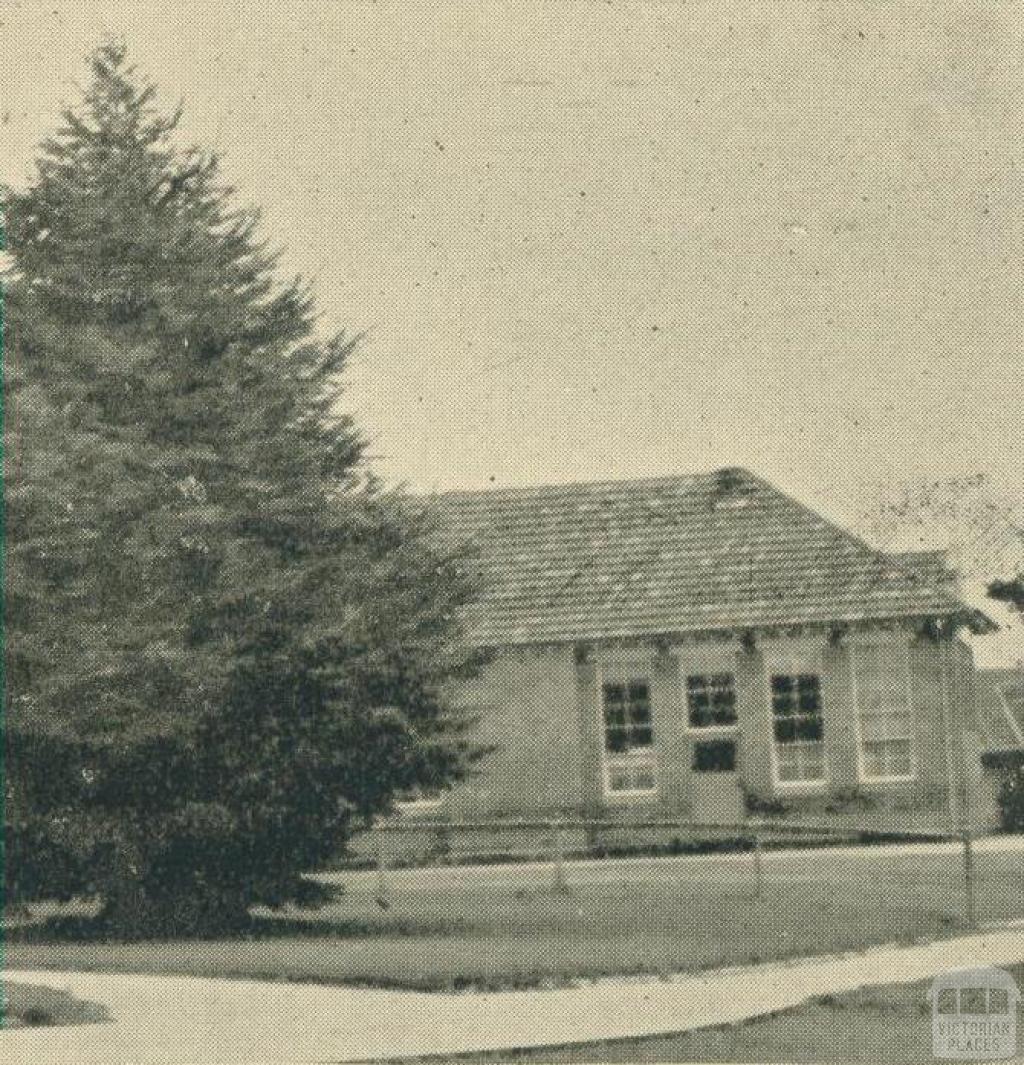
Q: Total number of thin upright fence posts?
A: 4